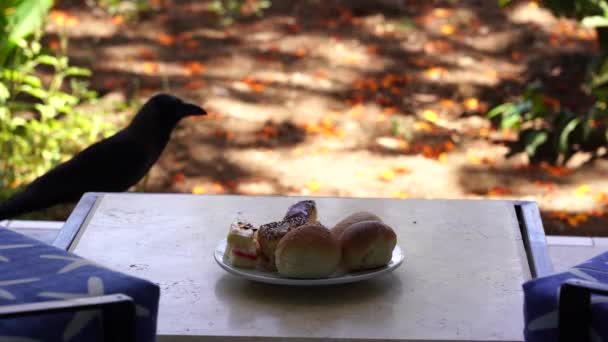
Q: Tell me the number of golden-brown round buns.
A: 3